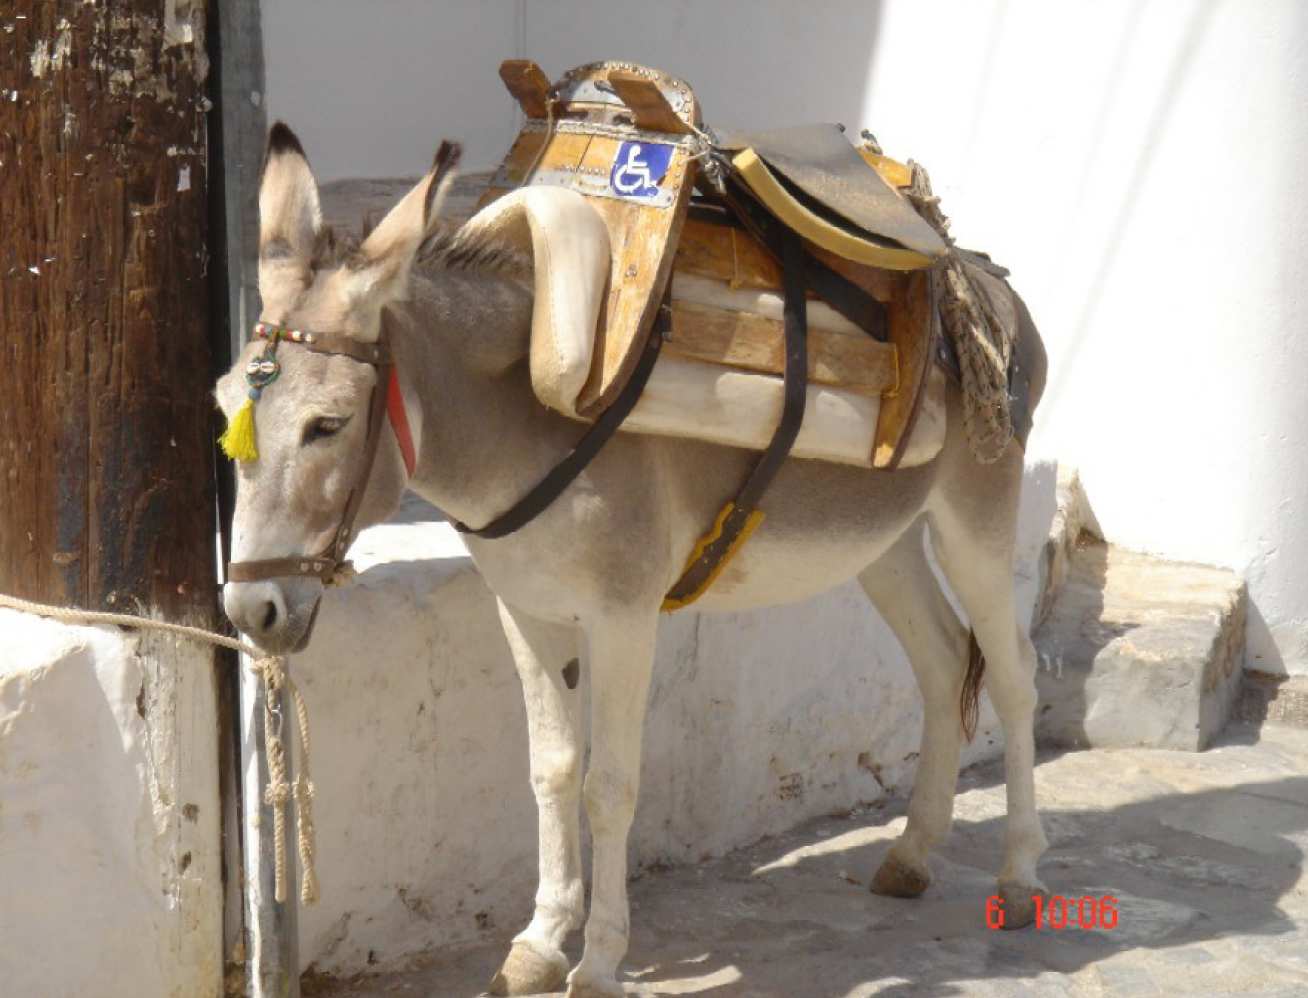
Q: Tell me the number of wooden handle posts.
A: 2